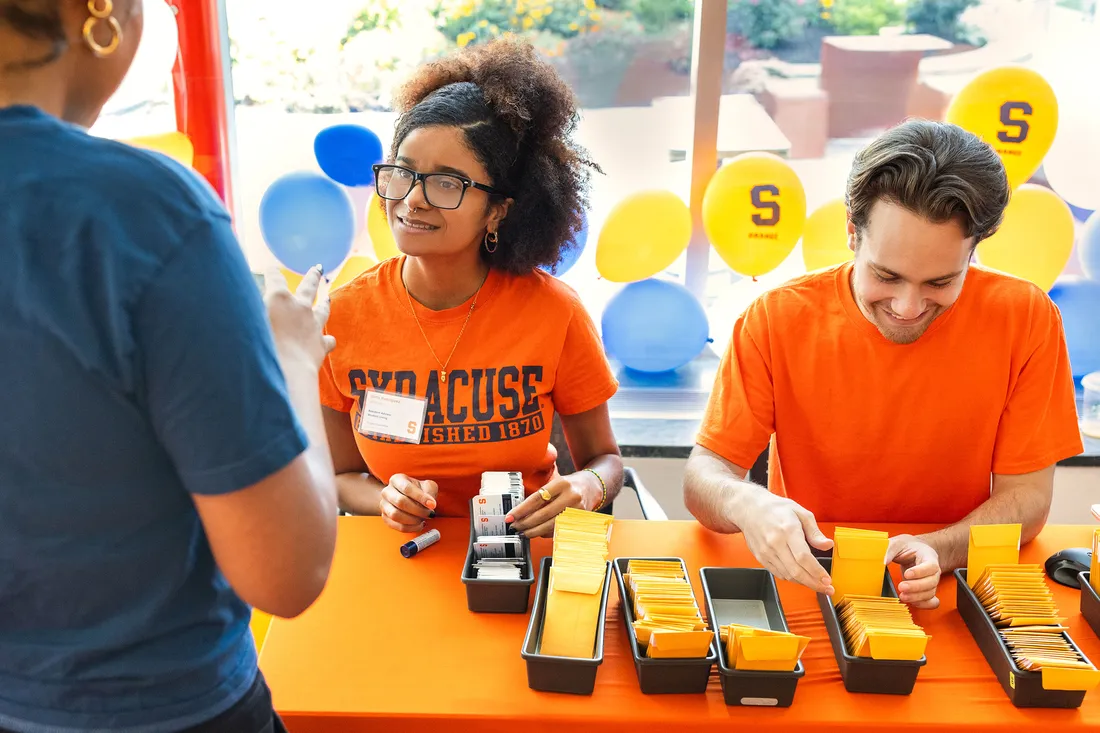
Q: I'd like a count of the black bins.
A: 7